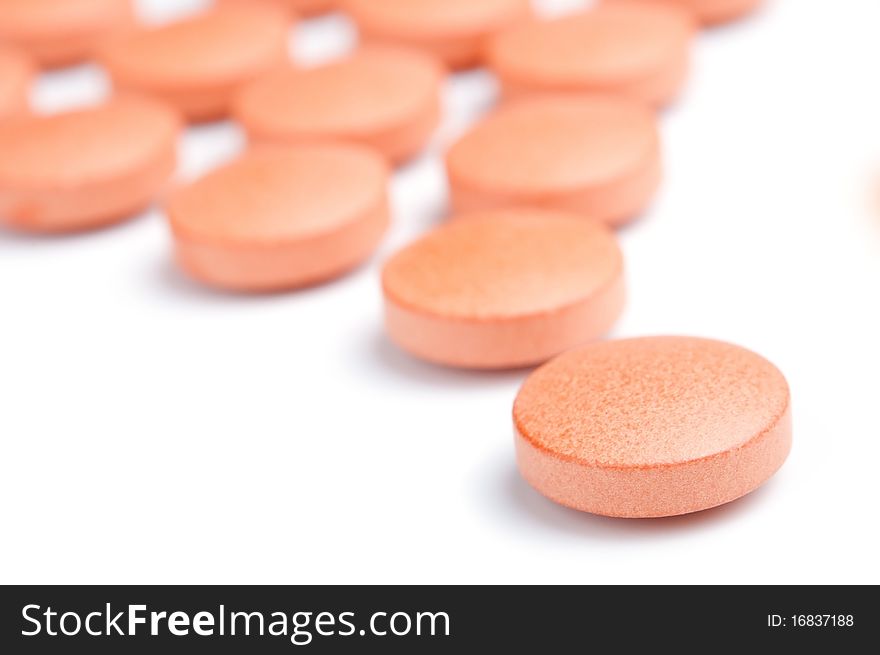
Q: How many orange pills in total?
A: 13